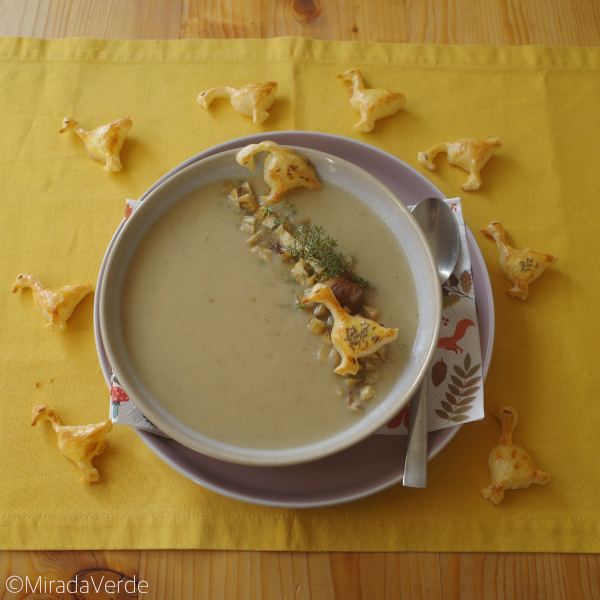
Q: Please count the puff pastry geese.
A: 10